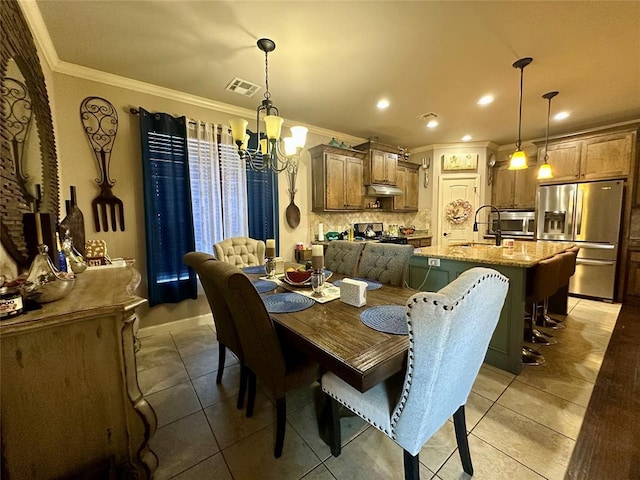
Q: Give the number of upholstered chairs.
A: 6